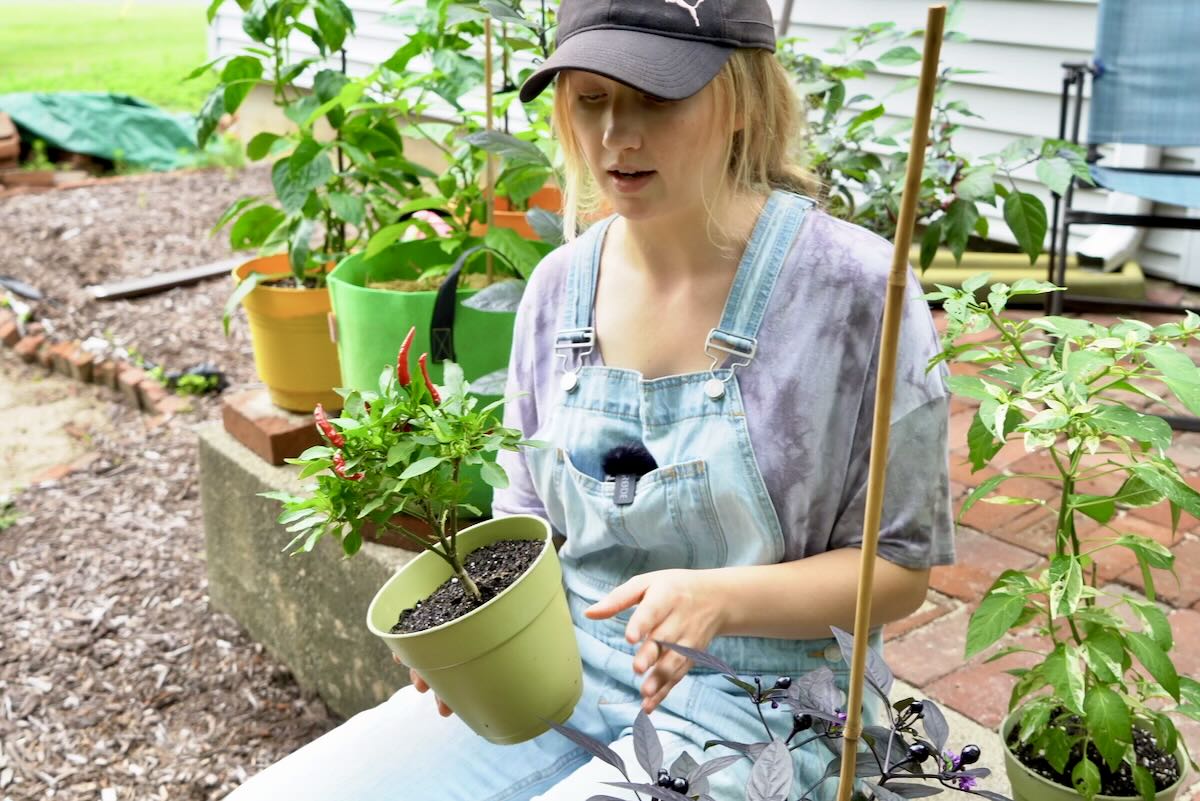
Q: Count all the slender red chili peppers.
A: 4